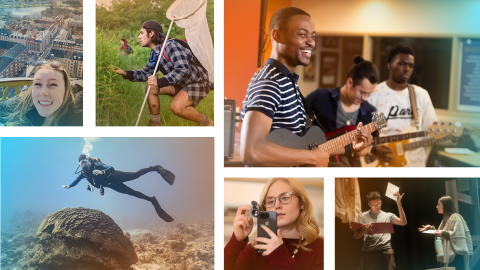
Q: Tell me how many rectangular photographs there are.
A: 6